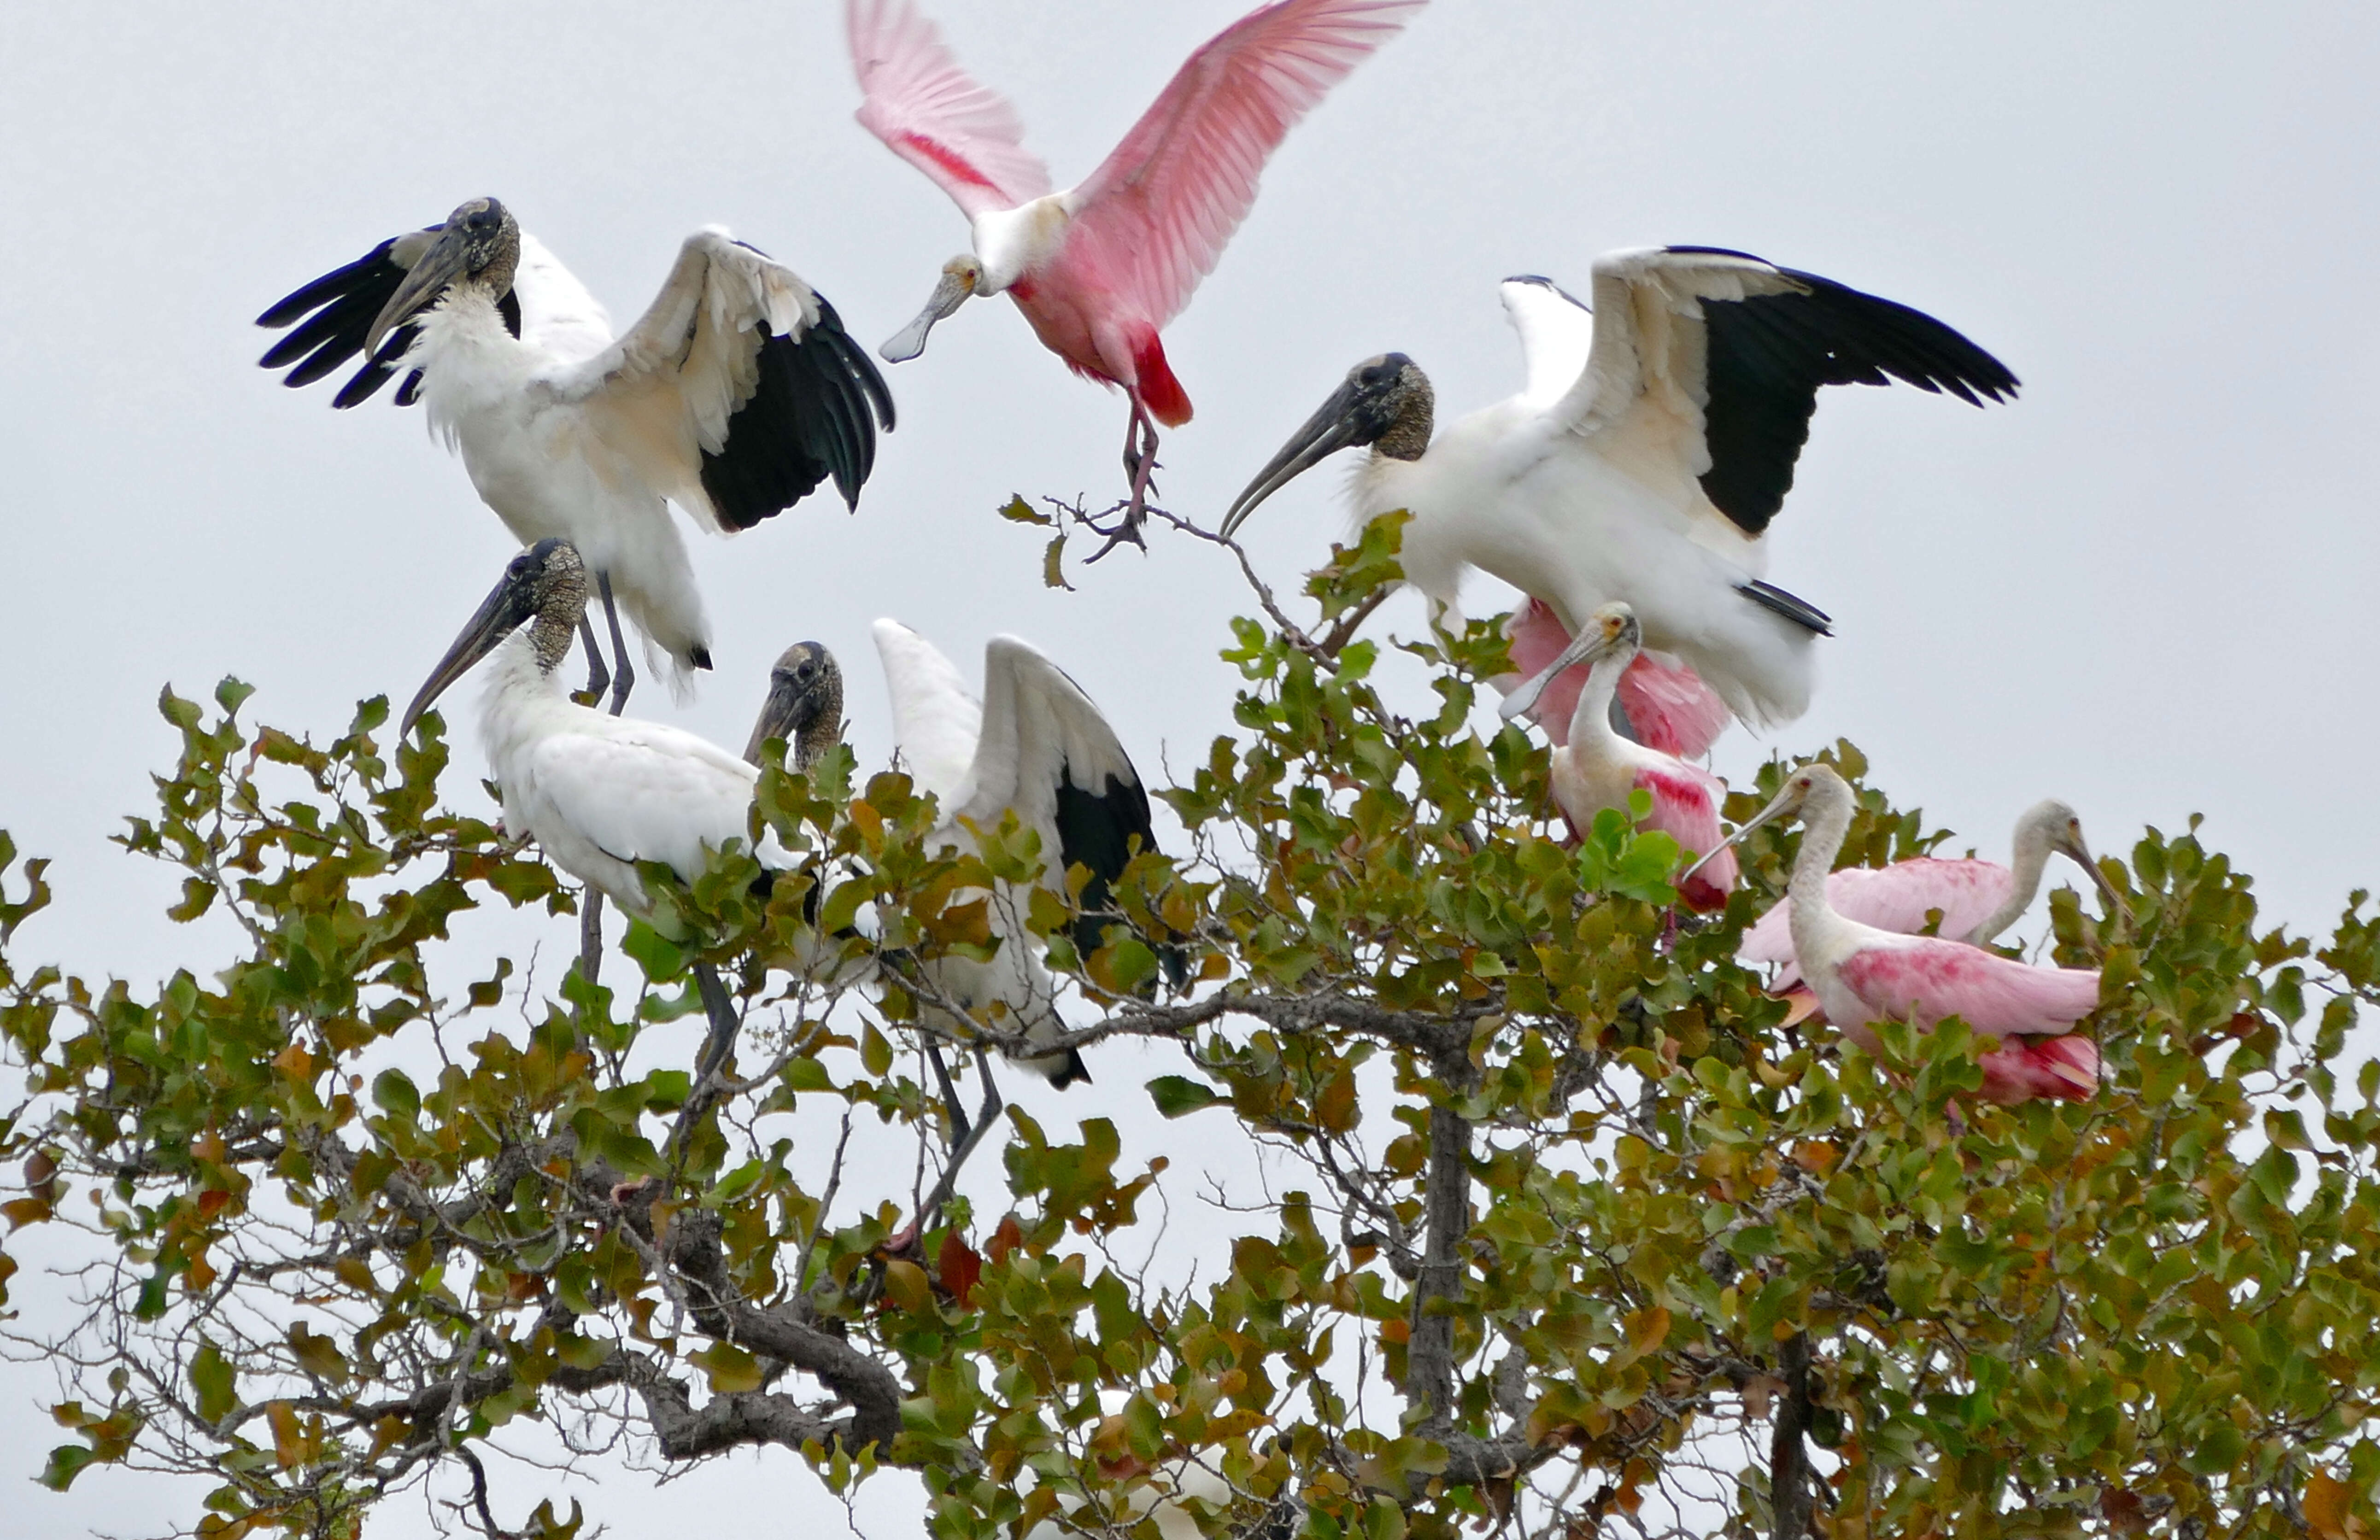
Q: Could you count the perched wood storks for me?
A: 4